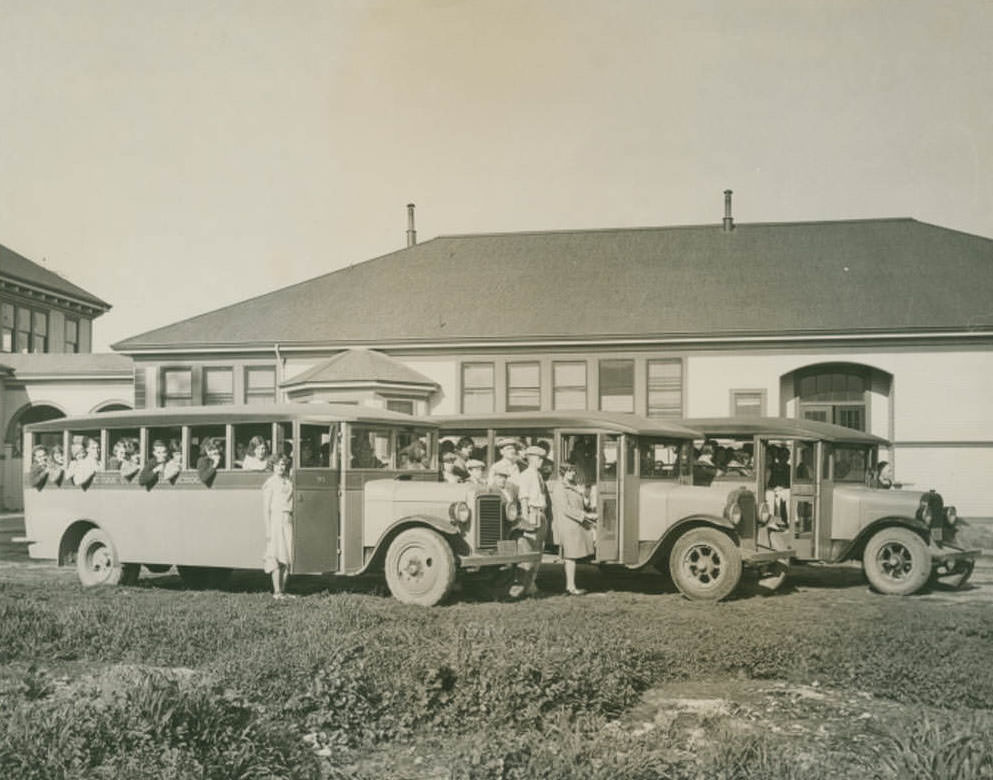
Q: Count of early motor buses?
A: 3